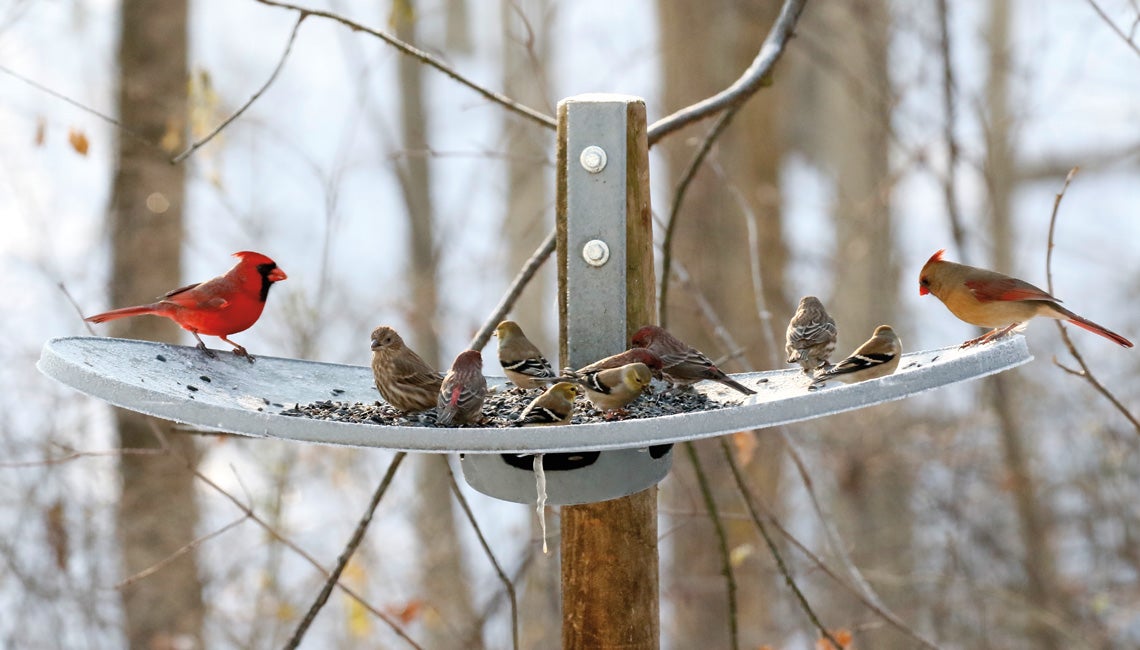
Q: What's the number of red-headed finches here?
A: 3